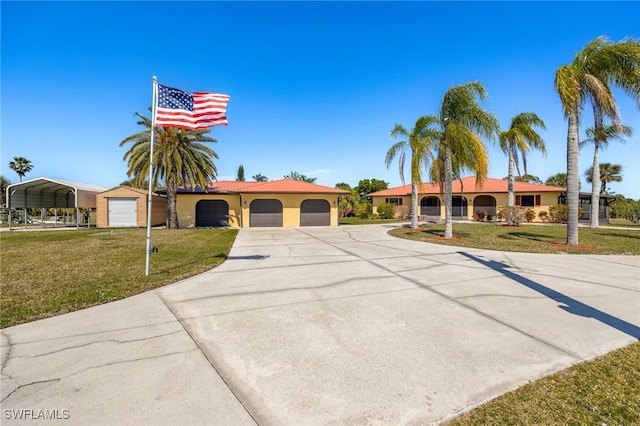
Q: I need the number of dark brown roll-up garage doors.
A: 3